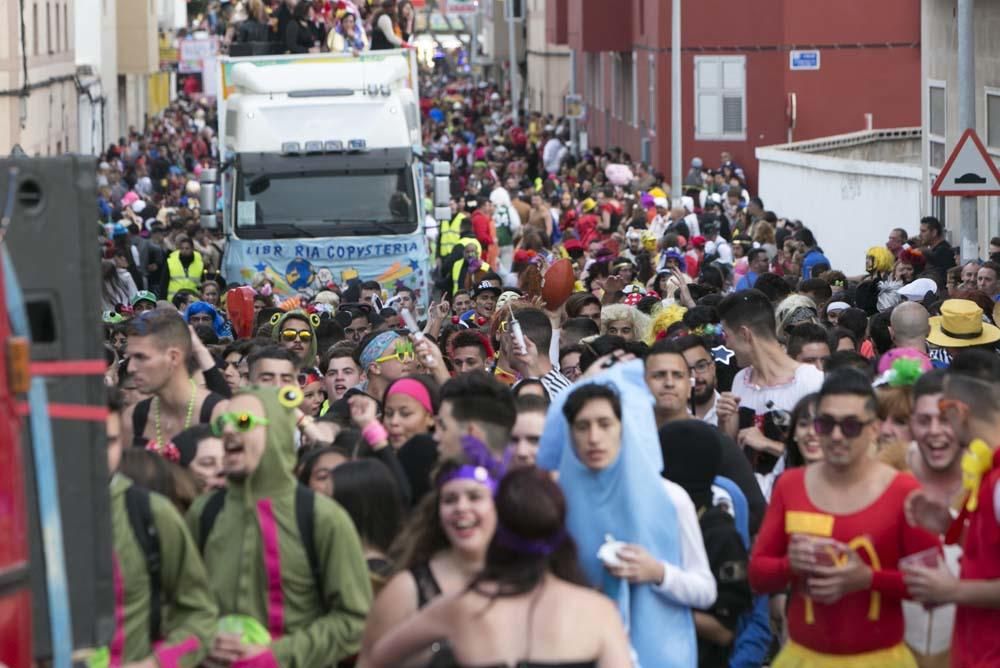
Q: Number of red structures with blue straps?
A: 1